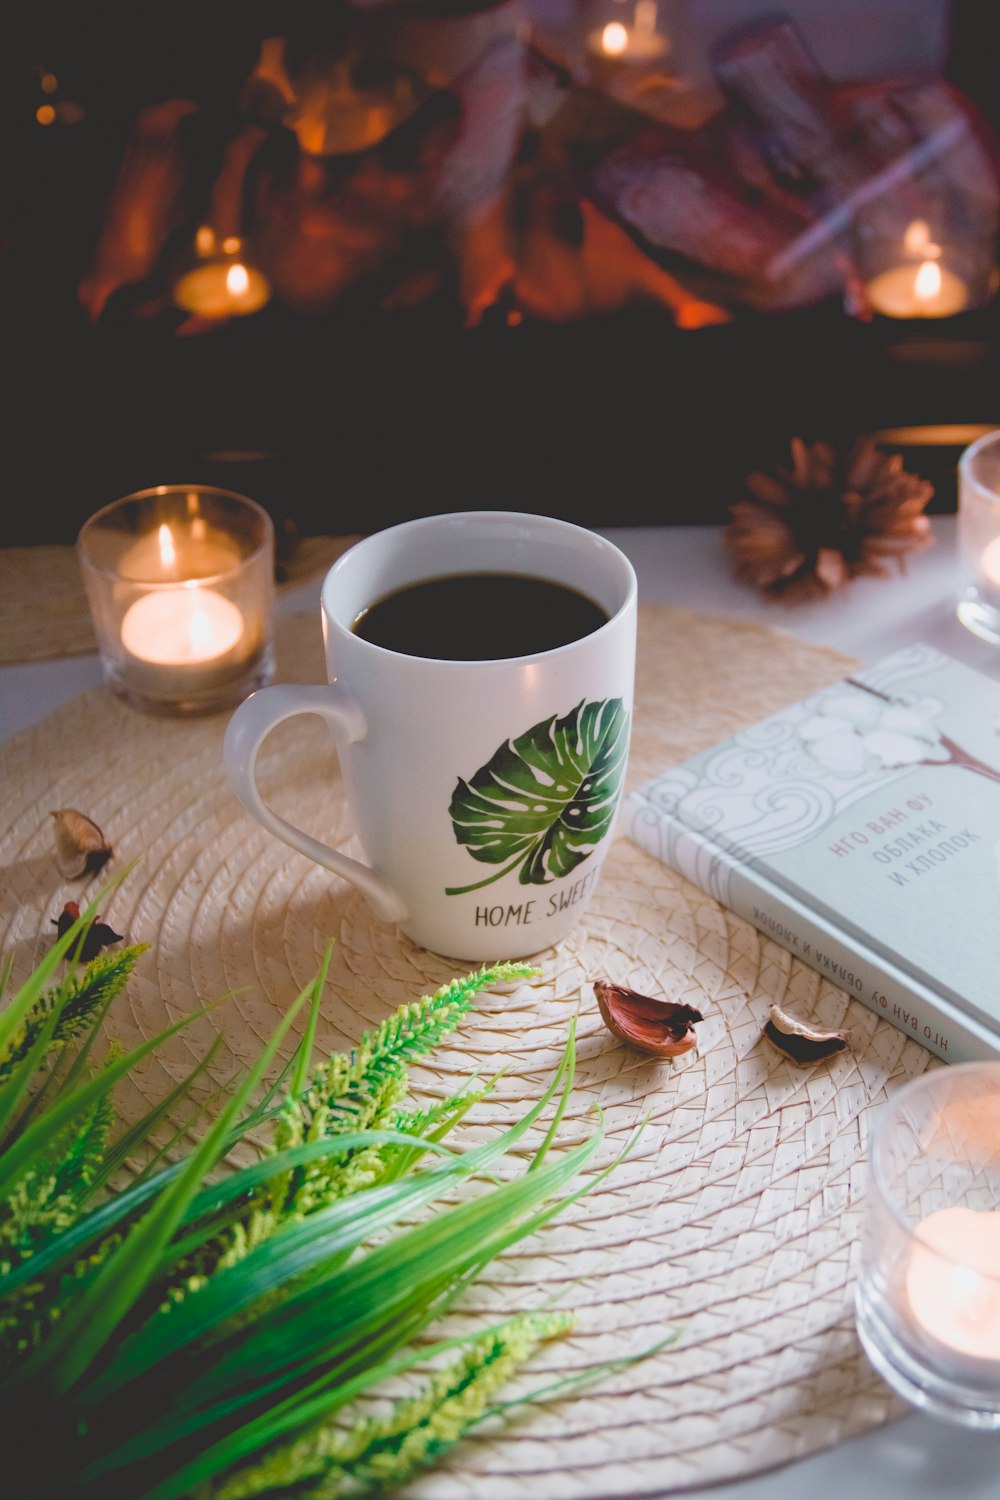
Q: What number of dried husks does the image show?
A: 4